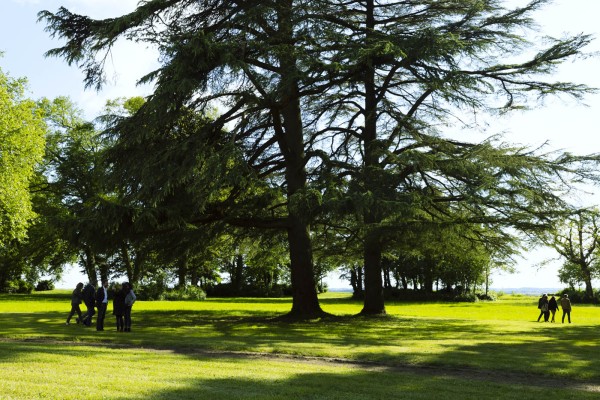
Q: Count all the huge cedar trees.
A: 2